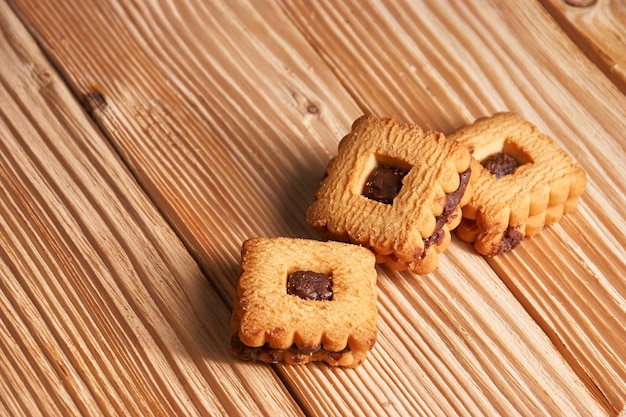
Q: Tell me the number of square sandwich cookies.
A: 3